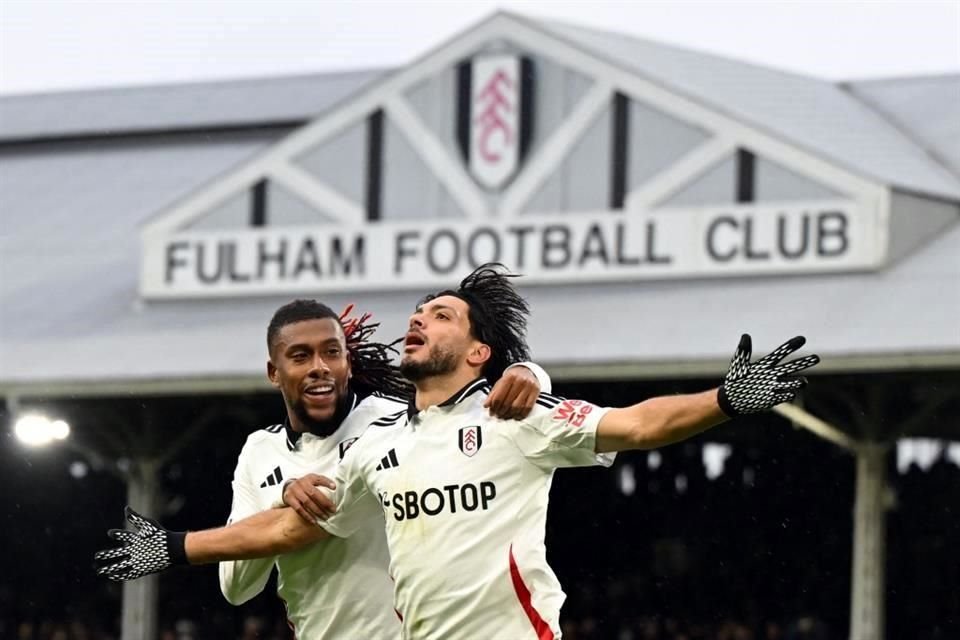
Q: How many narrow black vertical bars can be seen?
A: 4